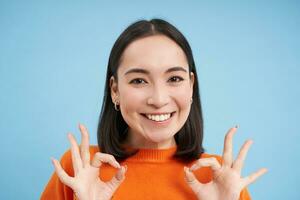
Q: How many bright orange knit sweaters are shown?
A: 1